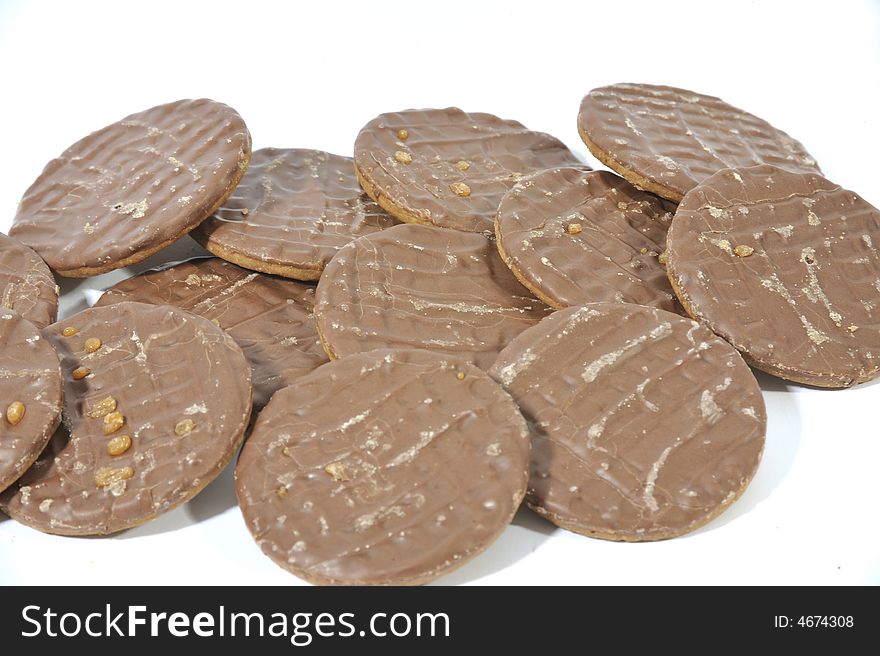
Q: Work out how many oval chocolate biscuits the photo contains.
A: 13